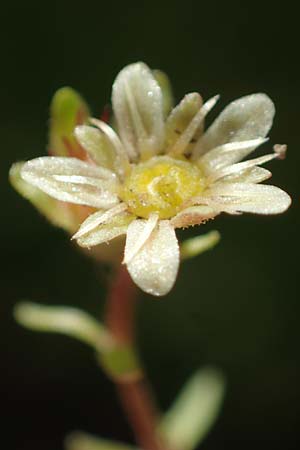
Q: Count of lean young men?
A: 0